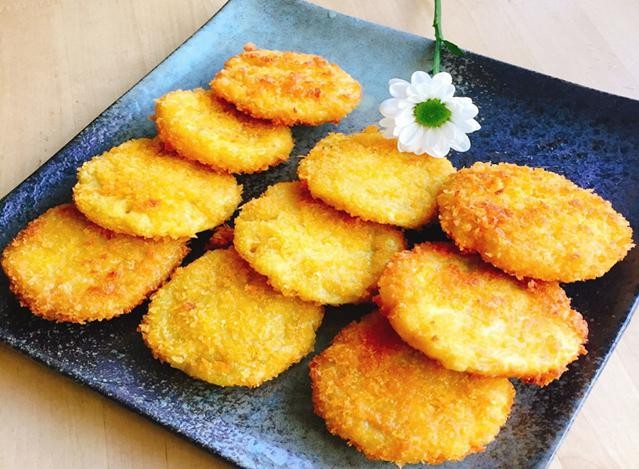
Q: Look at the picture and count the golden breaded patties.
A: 10